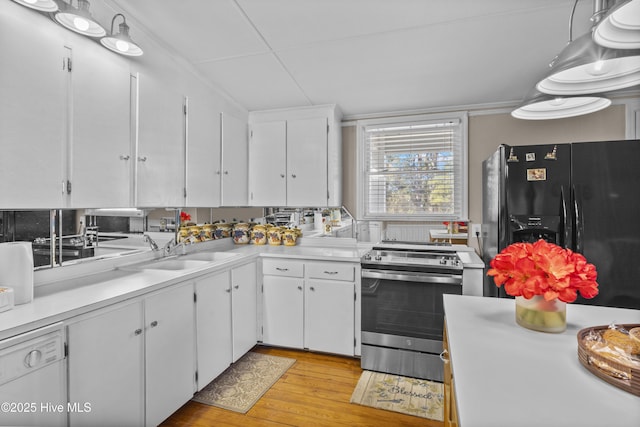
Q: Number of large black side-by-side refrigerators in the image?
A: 1